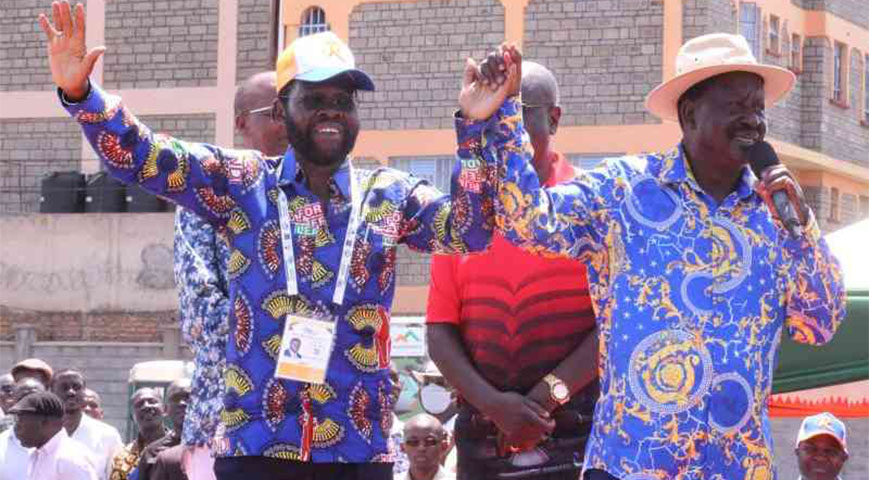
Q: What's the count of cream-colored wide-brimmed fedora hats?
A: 1